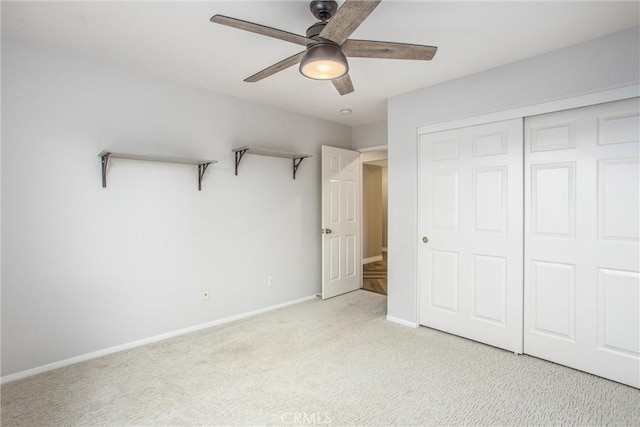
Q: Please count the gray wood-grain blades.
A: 5